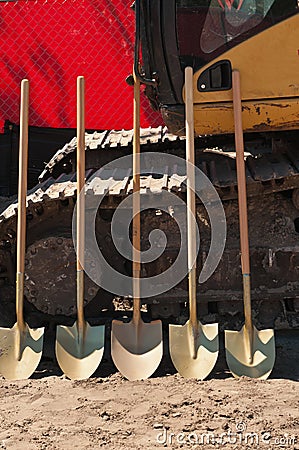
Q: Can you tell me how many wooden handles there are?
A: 5